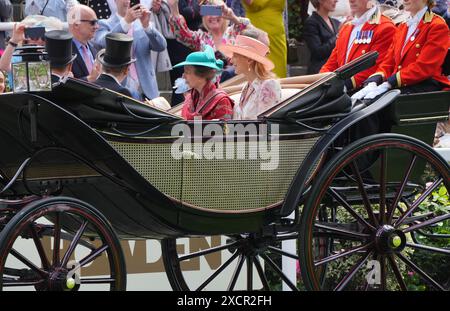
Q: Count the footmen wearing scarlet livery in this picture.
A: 2